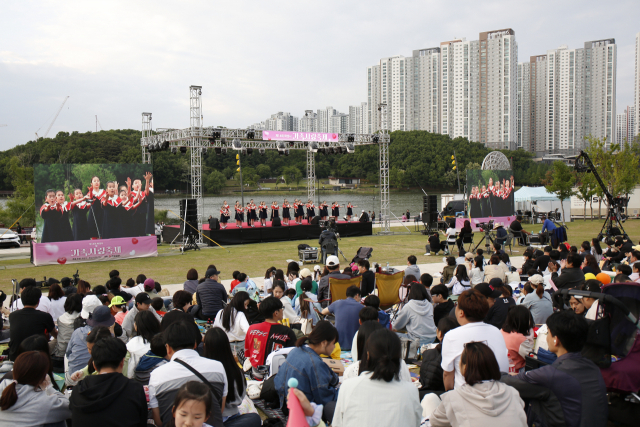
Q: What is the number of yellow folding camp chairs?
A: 2